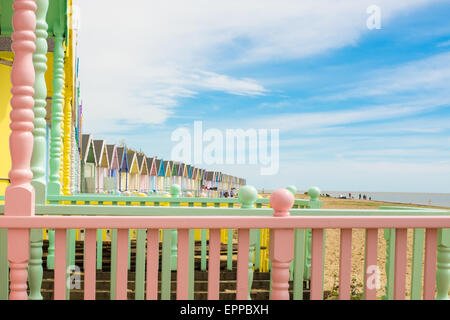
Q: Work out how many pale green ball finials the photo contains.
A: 4